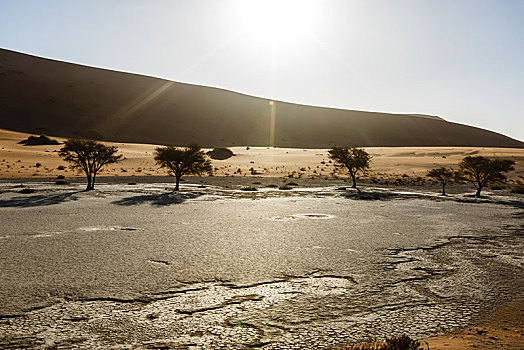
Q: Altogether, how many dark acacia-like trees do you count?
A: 5